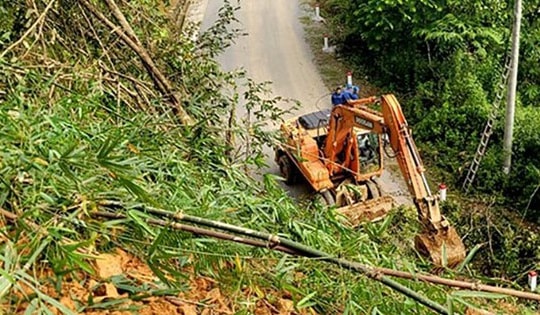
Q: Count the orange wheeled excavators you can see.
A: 1